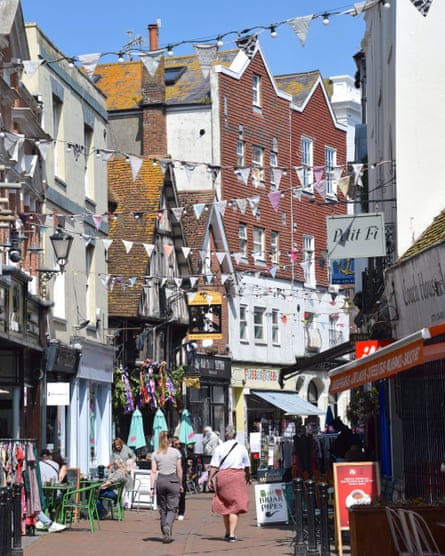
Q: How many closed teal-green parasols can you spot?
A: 3